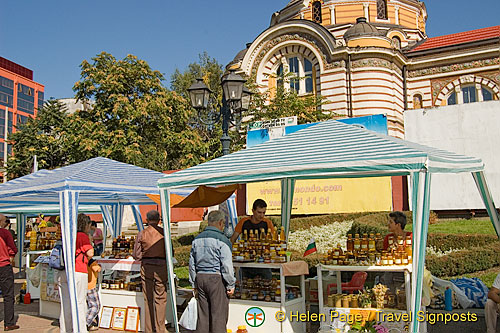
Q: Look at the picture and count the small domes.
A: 2